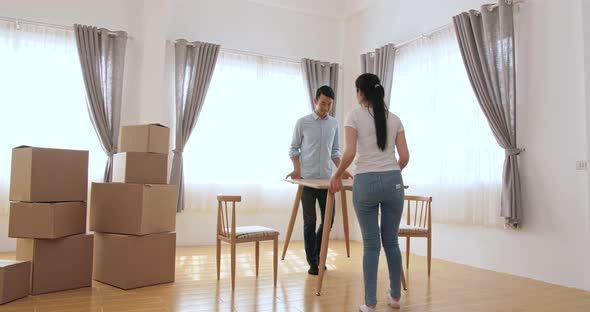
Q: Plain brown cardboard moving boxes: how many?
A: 8